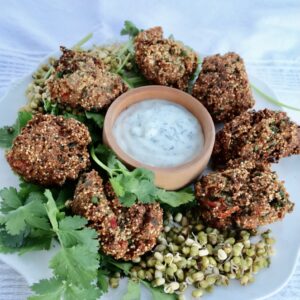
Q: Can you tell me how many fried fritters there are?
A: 7